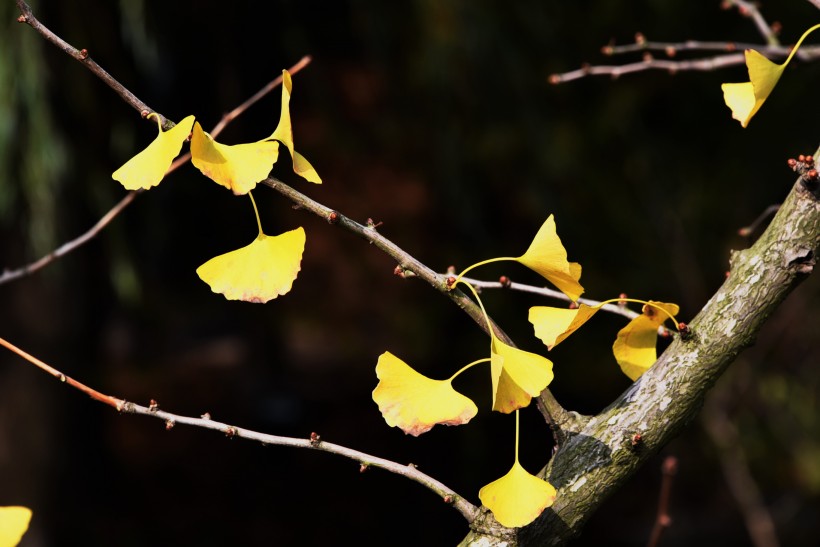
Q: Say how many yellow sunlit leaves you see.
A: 12